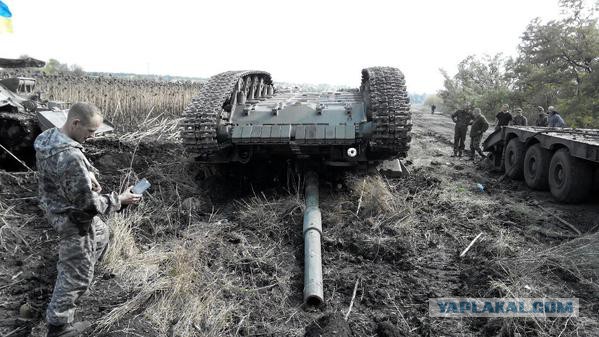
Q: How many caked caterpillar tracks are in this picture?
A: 2